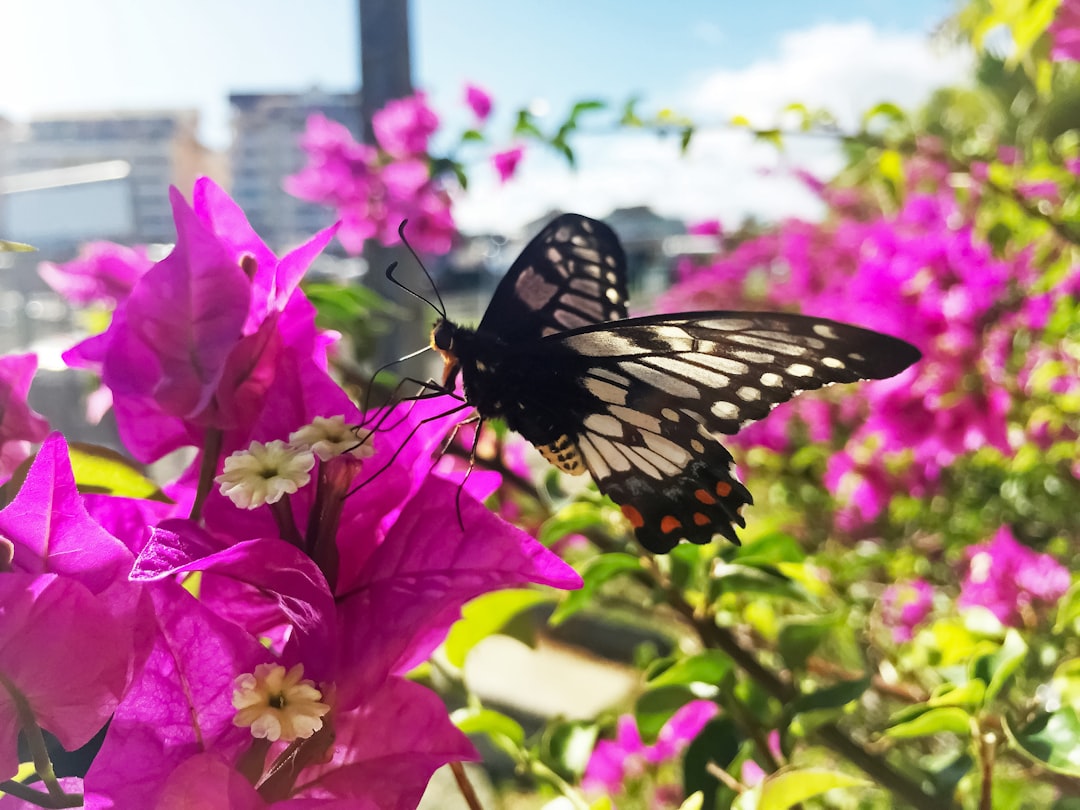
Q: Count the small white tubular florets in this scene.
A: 3